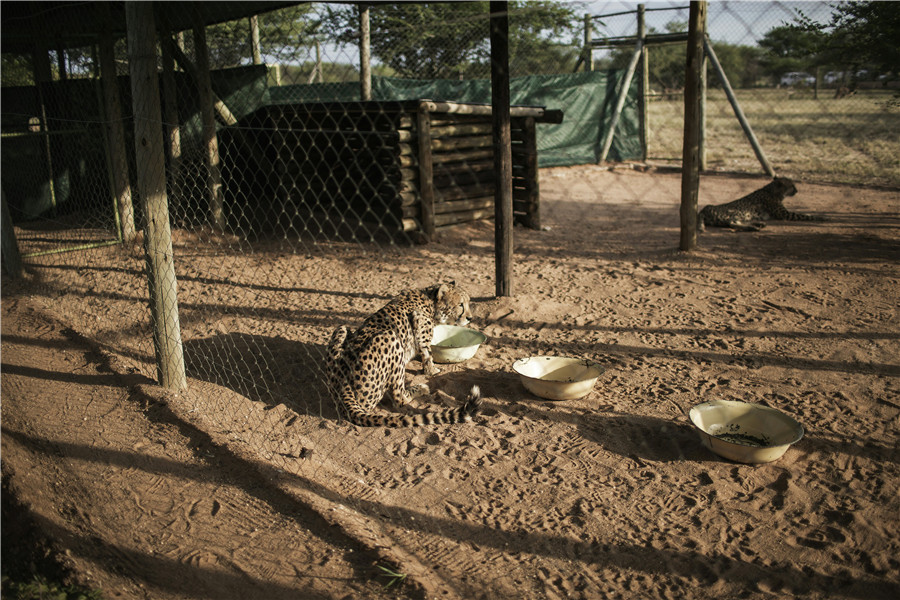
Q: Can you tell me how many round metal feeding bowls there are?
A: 3